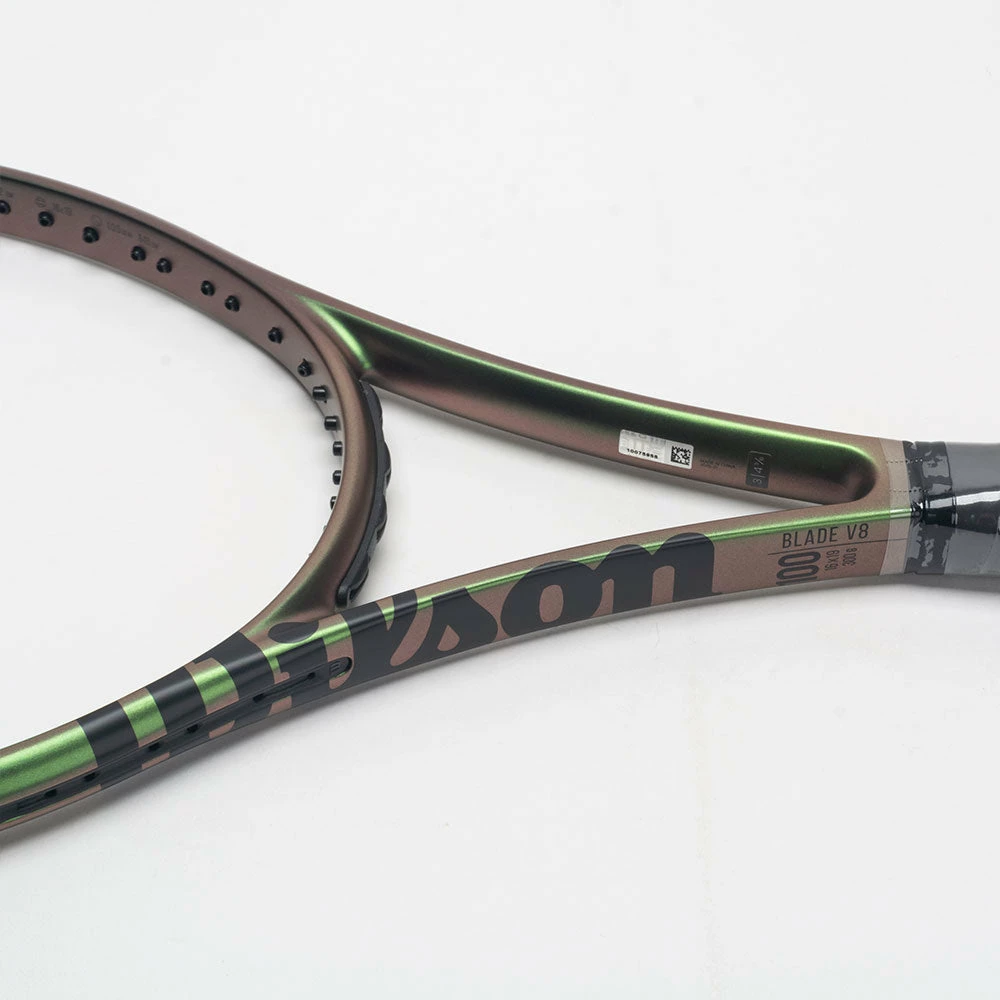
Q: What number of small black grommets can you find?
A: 14